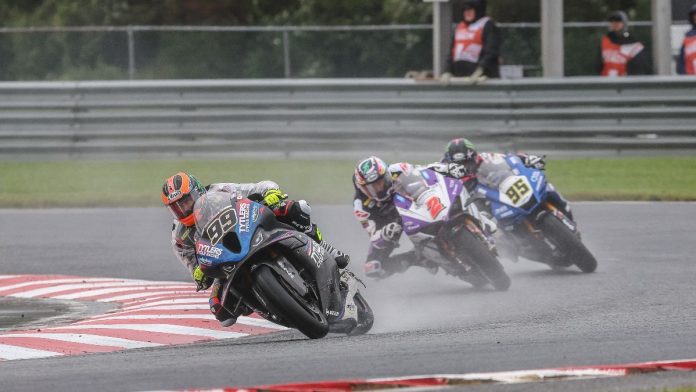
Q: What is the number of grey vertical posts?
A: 5